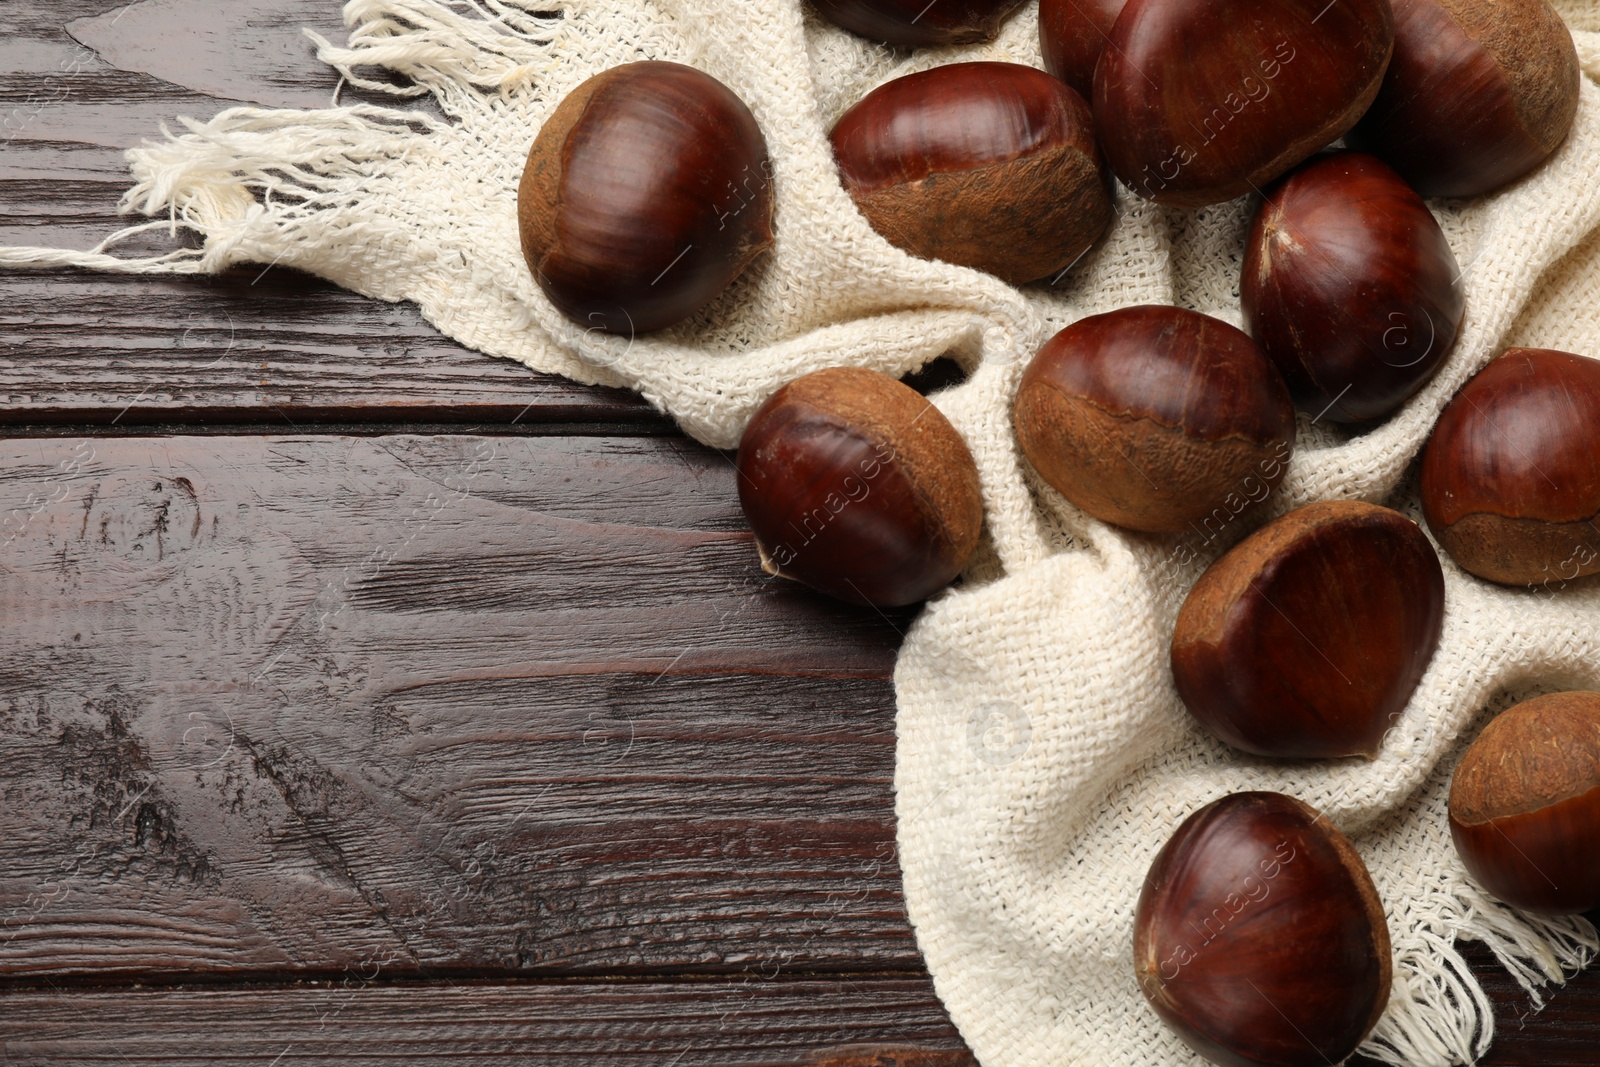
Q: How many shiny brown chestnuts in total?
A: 13